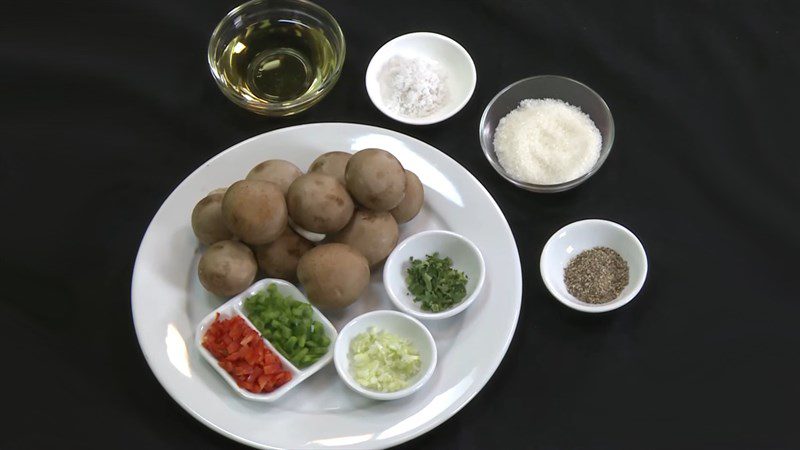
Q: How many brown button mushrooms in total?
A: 11